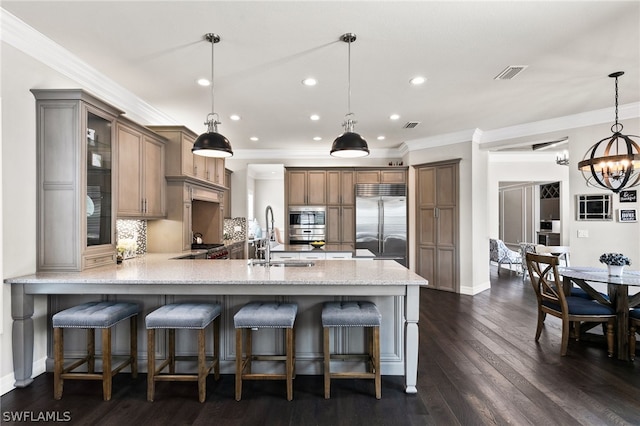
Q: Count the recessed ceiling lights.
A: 9